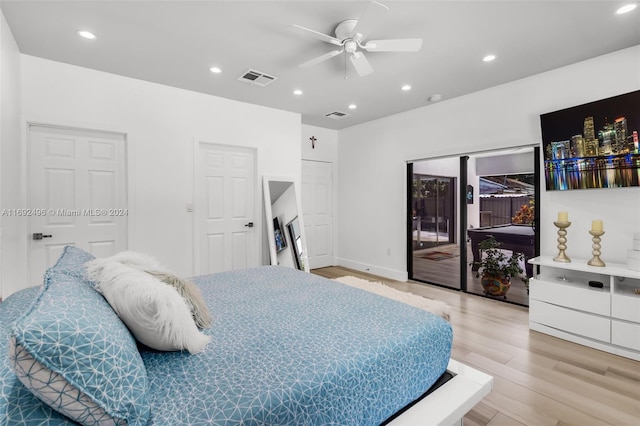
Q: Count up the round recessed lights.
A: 7